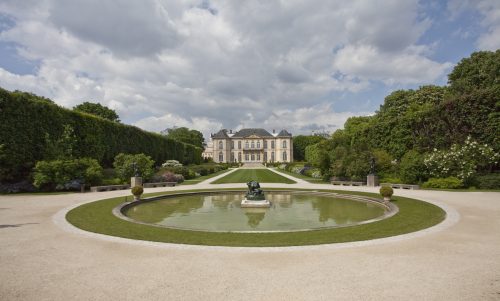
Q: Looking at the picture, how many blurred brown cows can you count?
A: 0